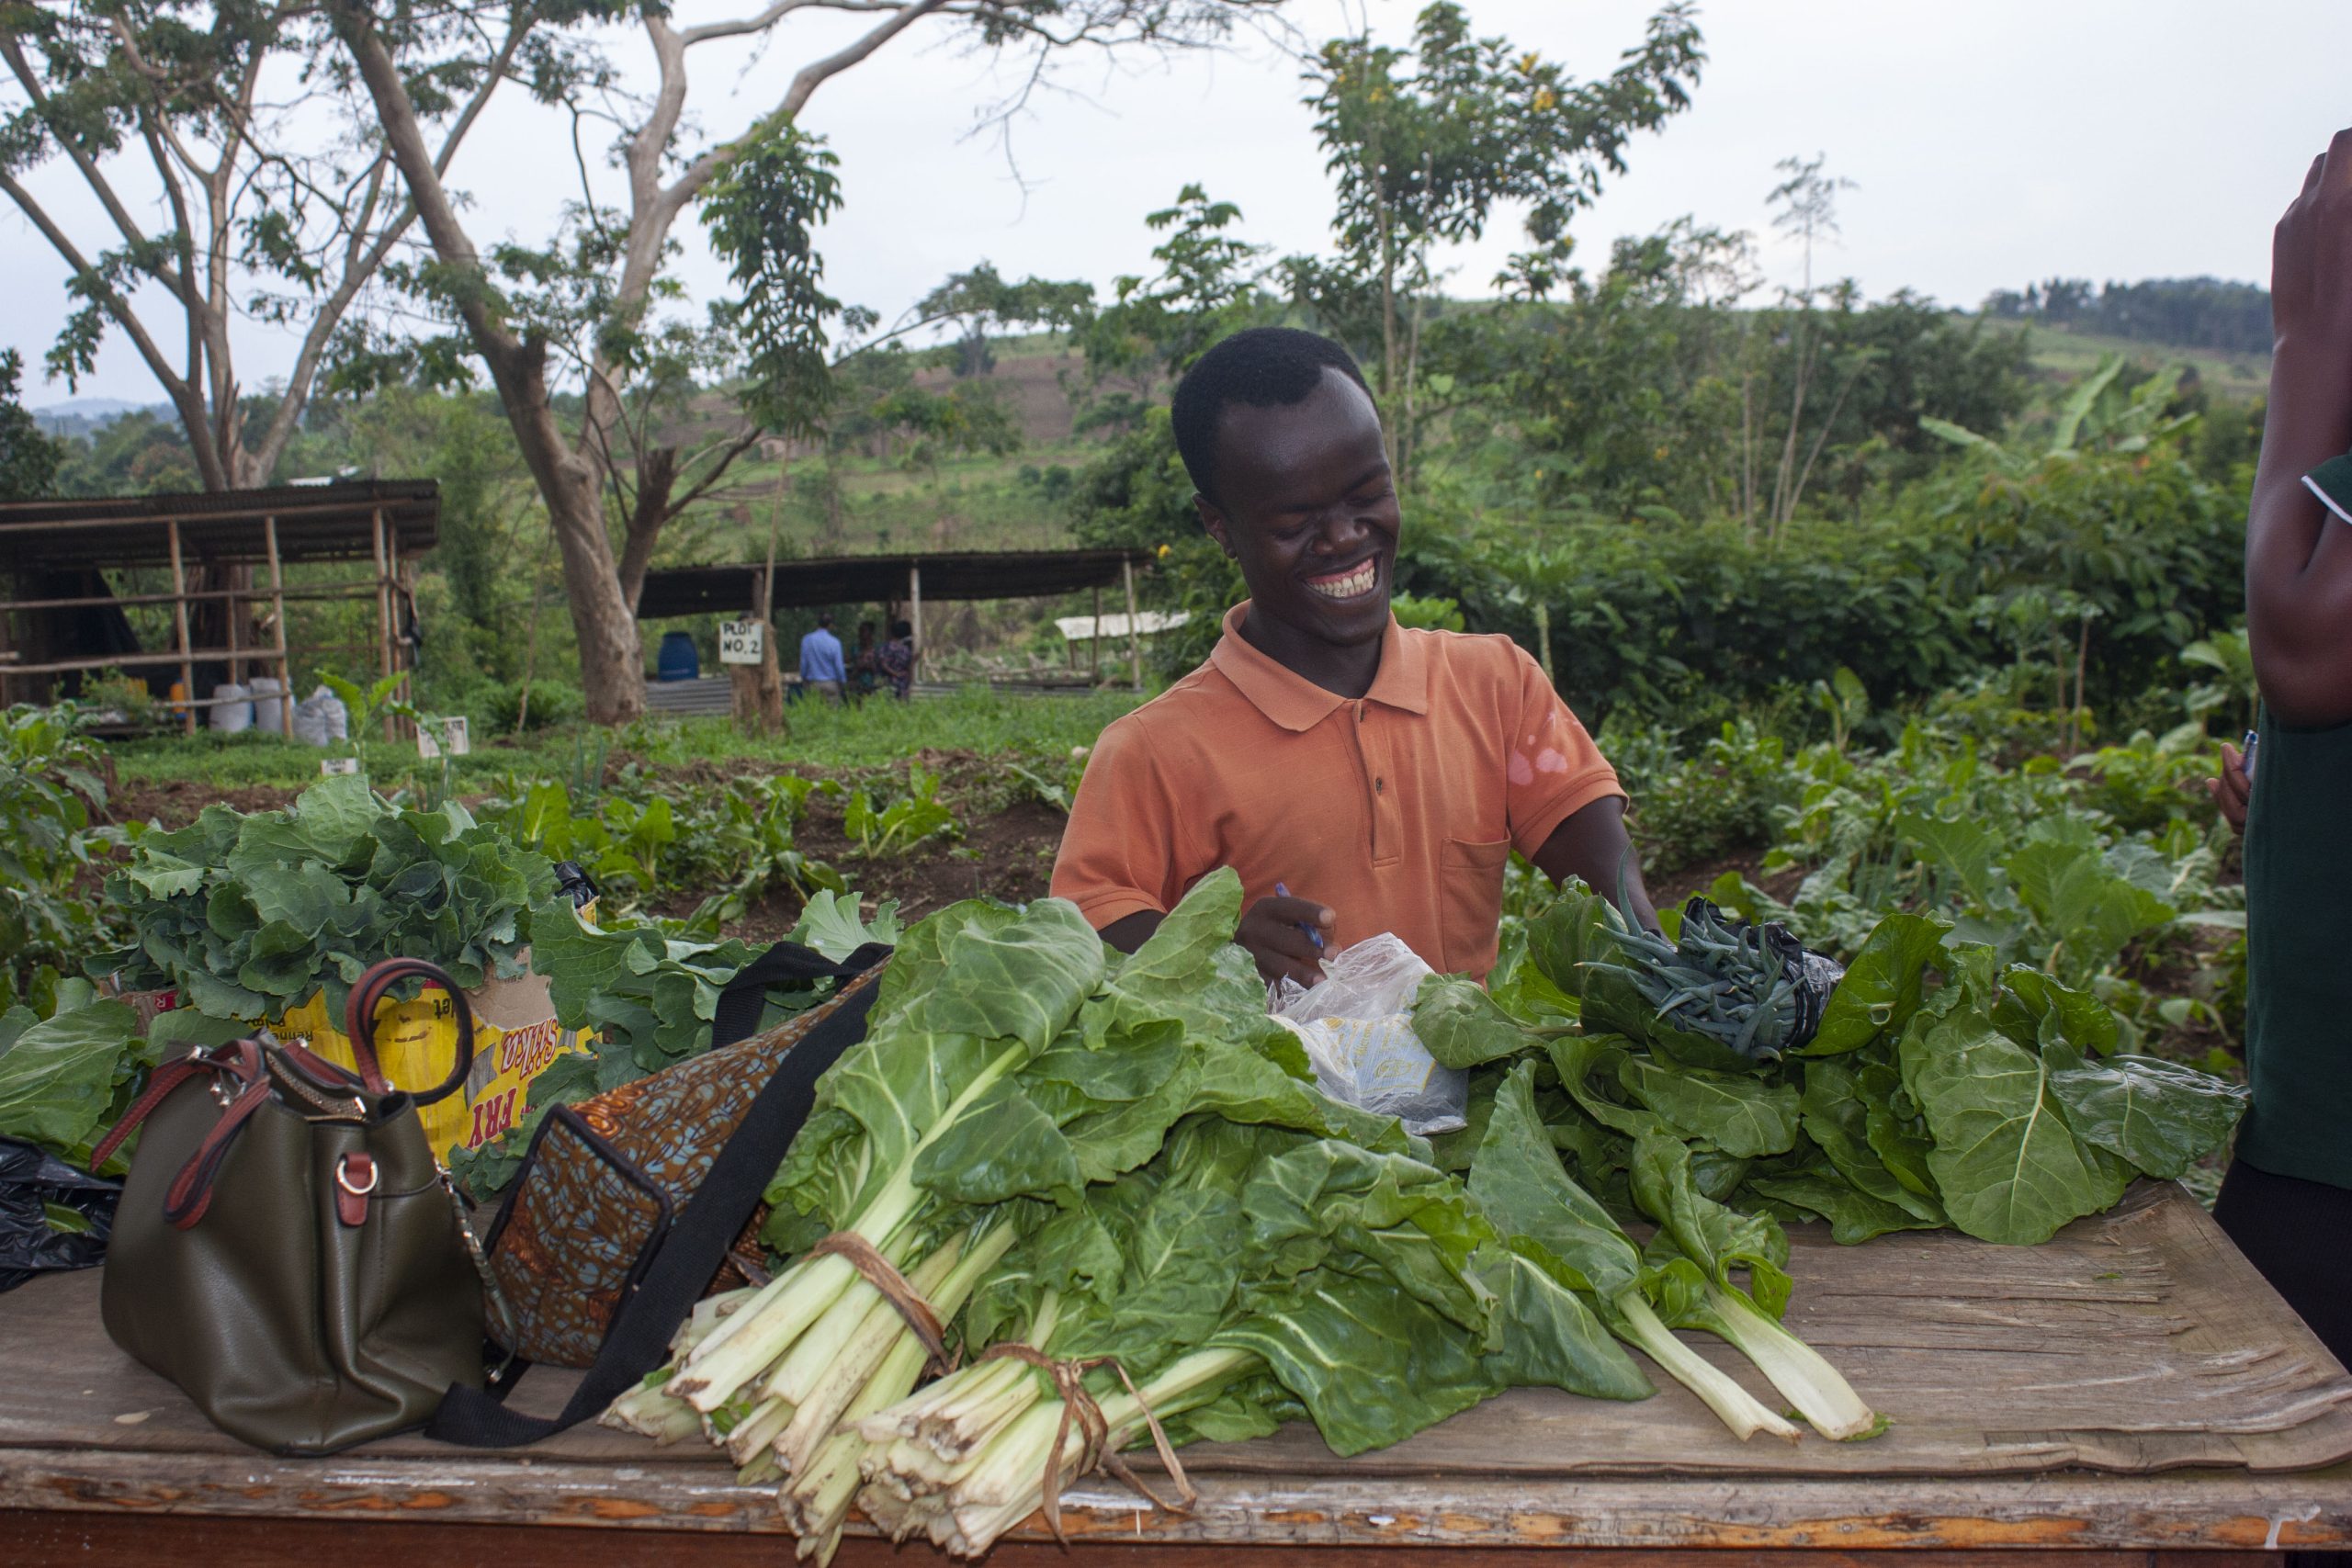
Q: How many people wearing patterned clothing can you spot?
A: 1